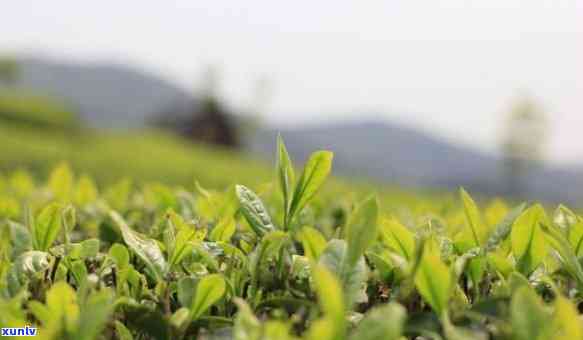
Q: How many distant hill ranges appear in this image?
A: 2